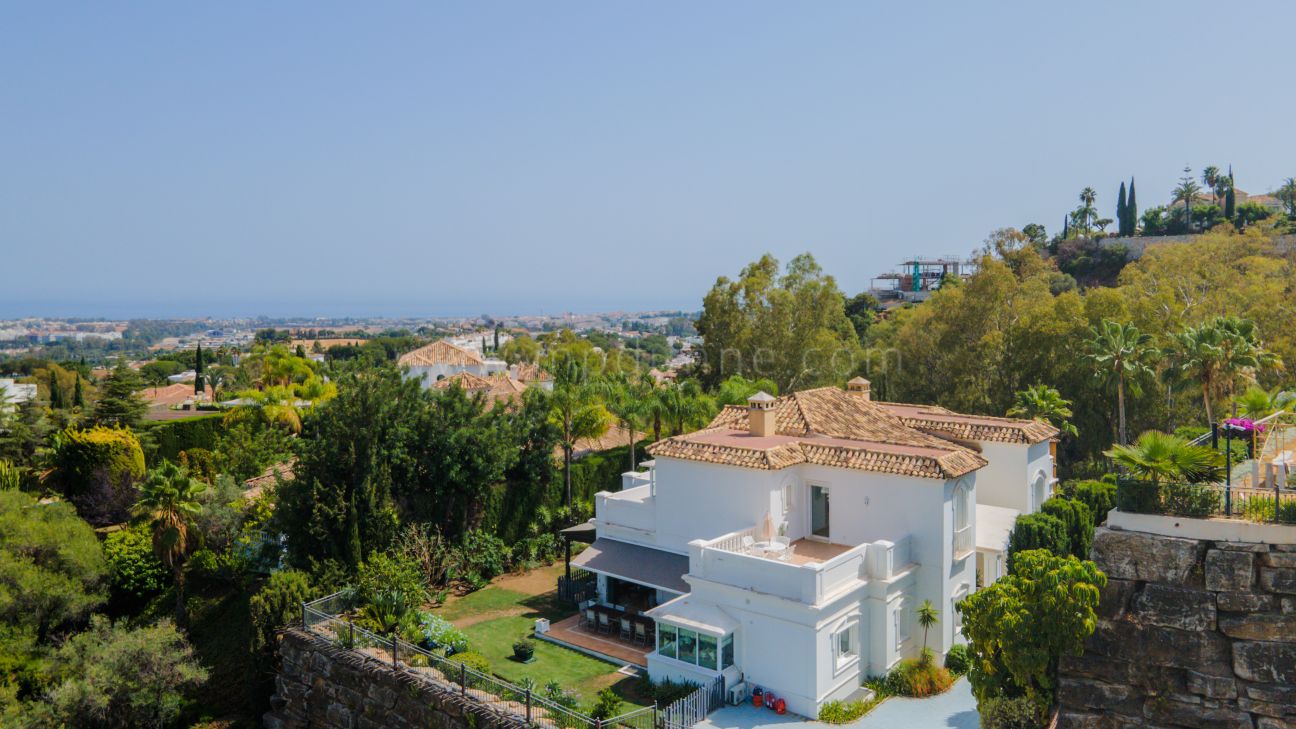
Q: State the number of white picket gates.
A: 1